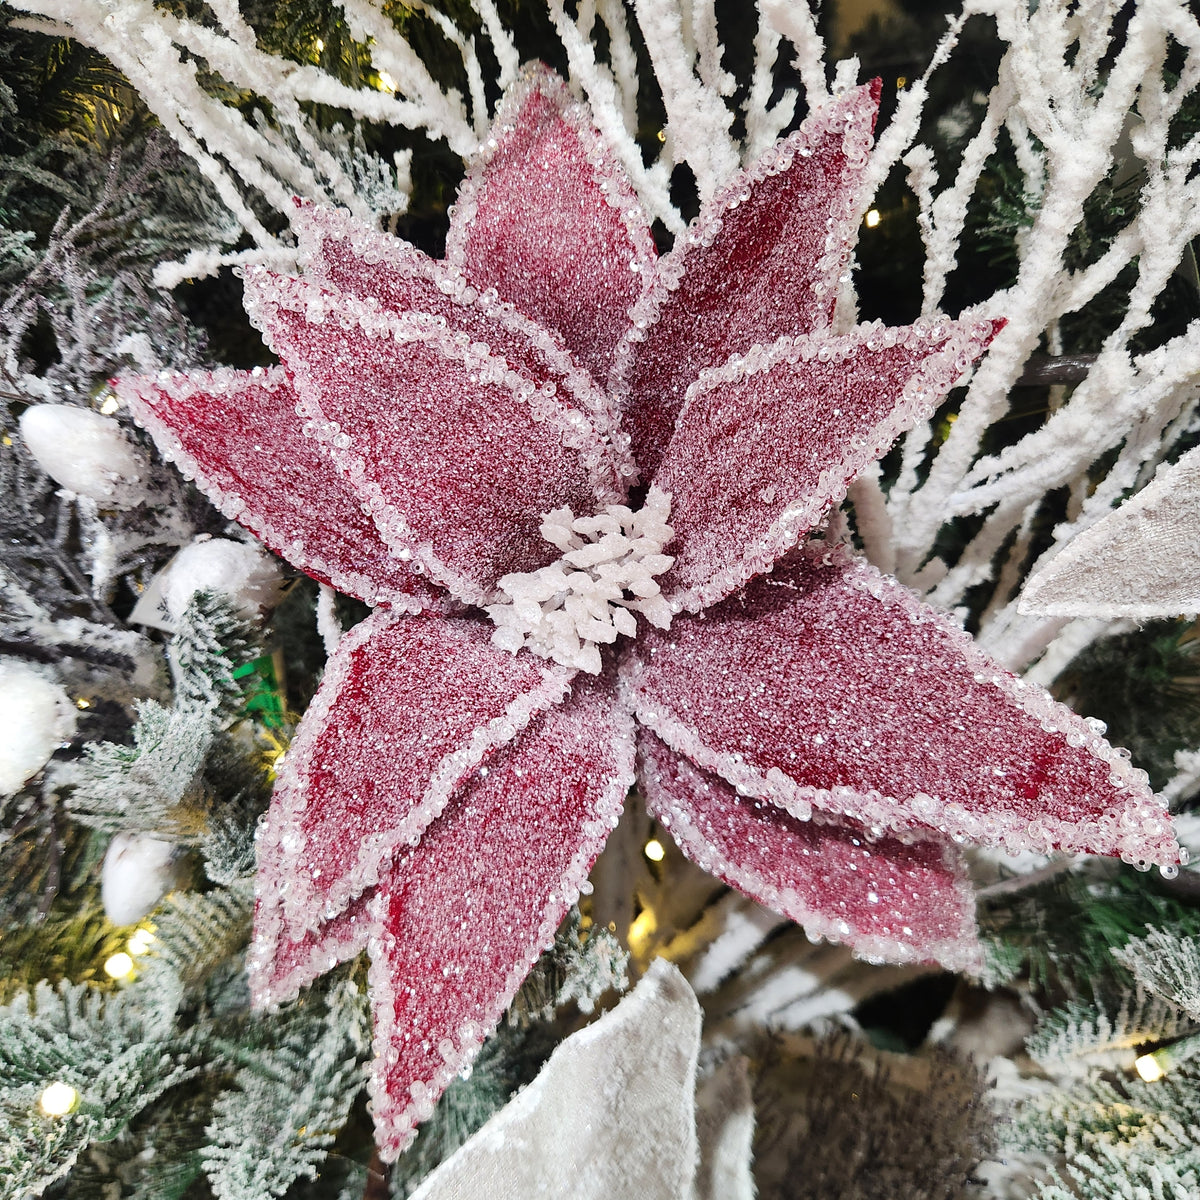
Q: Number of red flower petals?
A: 11